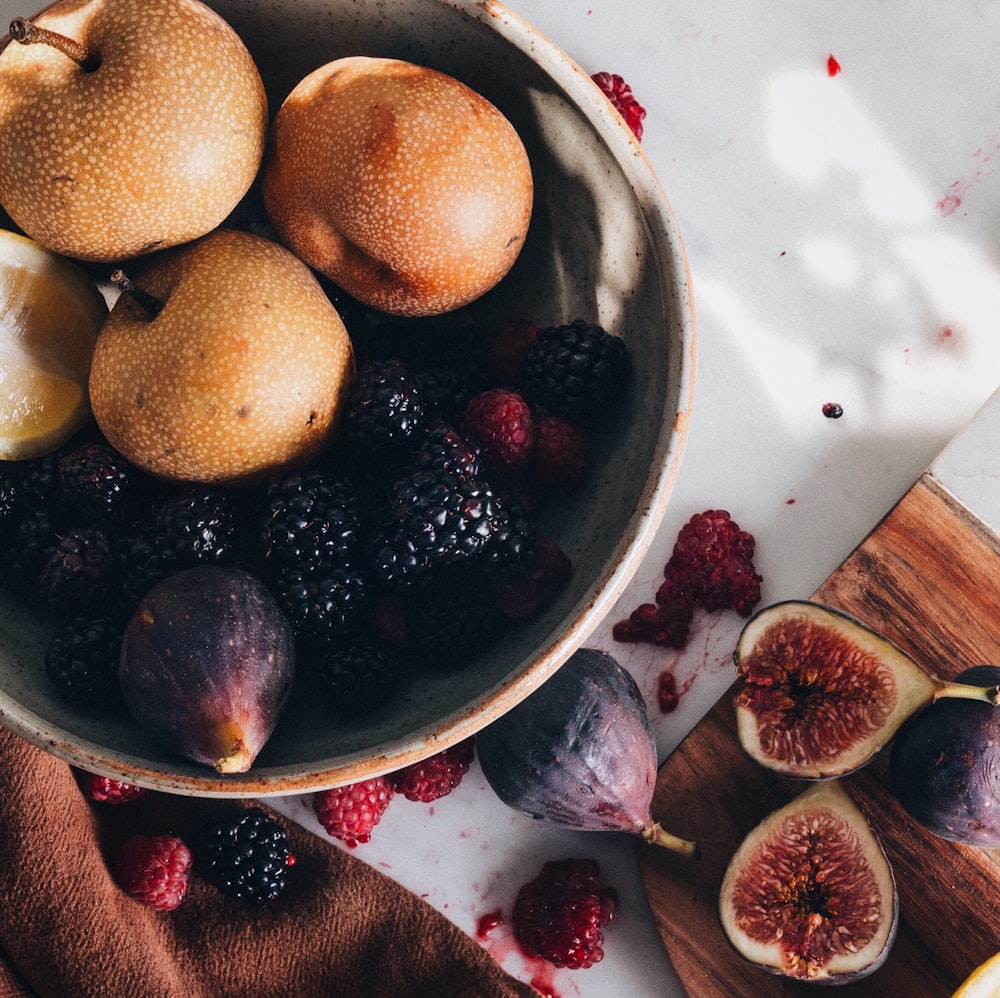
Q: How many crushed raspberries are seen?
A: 2